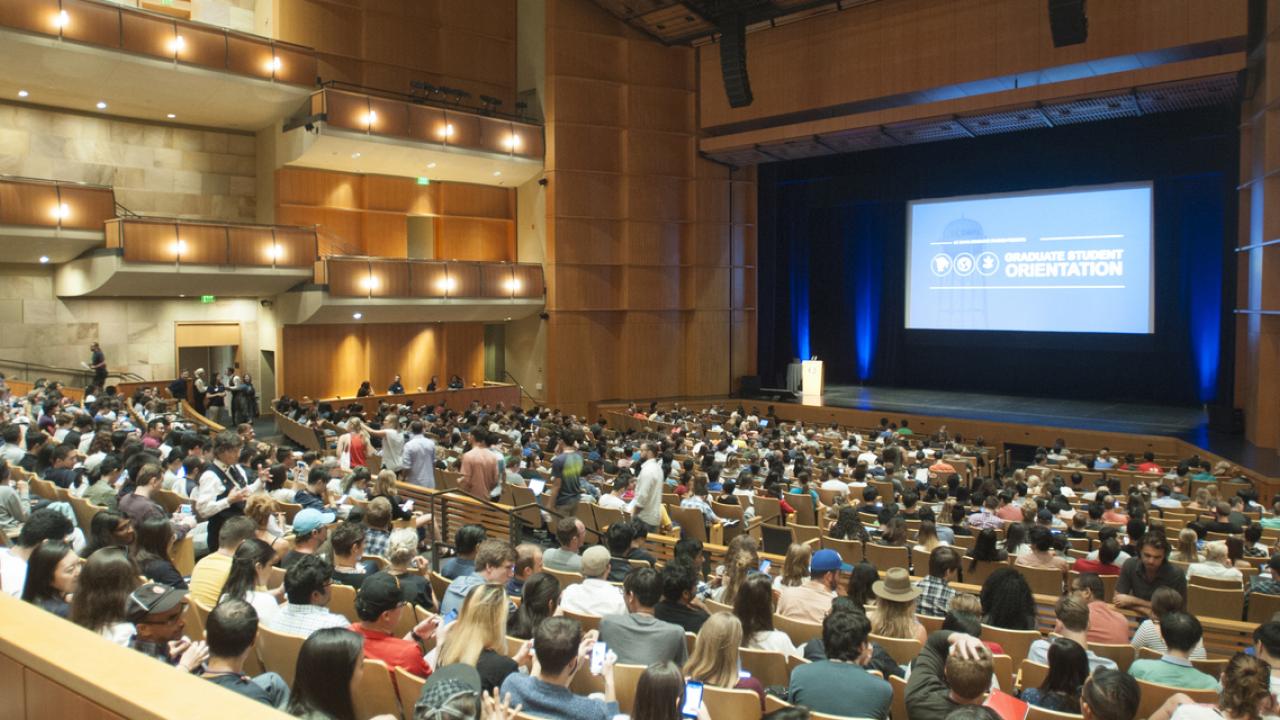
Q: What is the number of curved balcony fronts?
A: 5